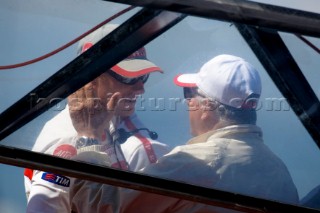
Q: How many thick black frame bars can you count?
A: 4